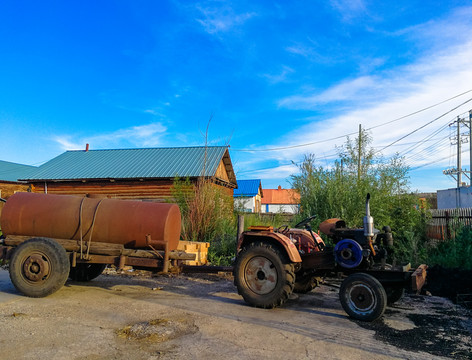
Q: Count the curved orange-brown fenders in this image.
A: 2